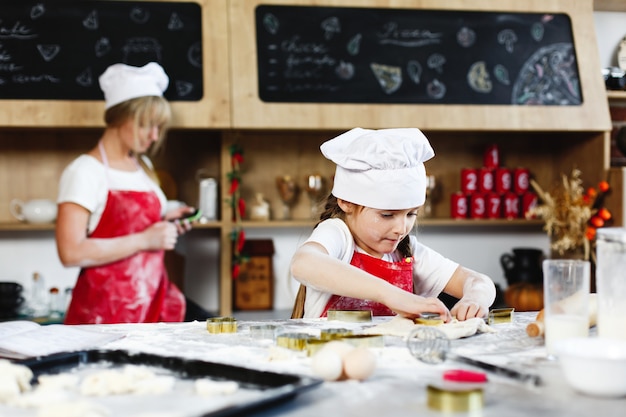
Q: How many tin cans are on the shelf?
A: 10